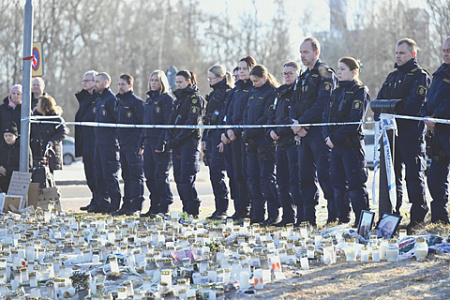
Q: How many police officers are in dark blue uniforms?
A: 14